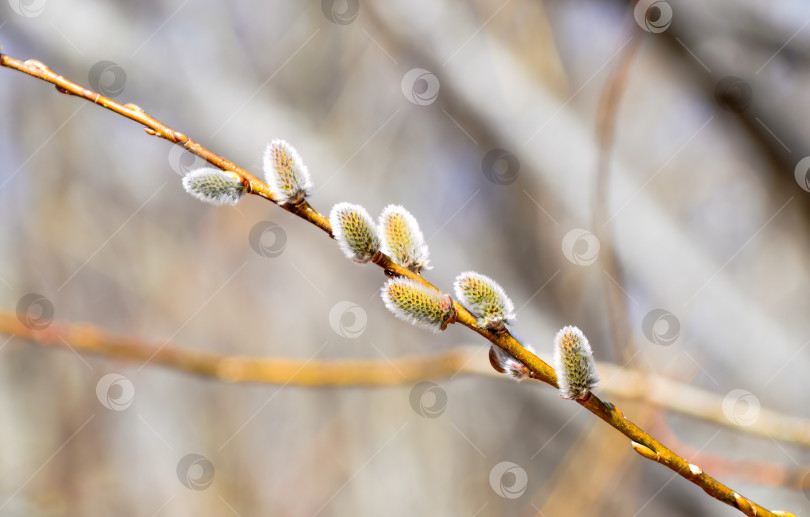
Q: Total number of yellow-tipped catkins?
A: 7